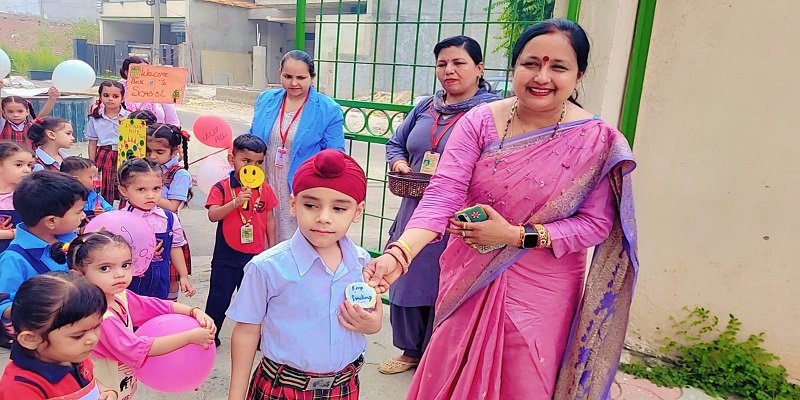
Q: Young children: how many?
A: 13